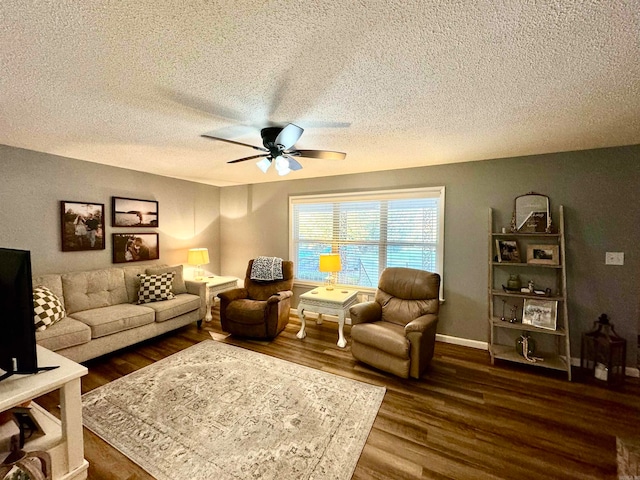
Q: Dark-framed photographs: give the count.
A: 3